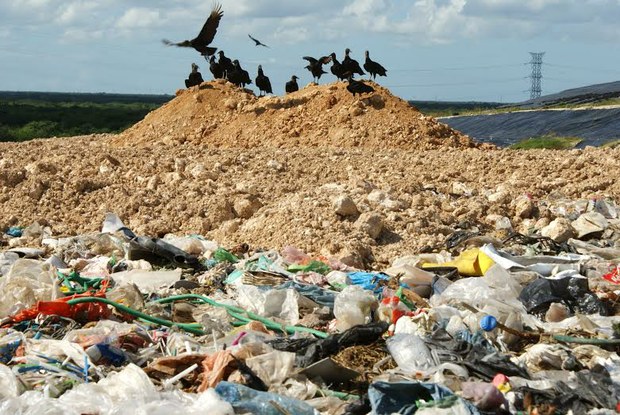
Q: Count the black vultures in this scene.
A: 13